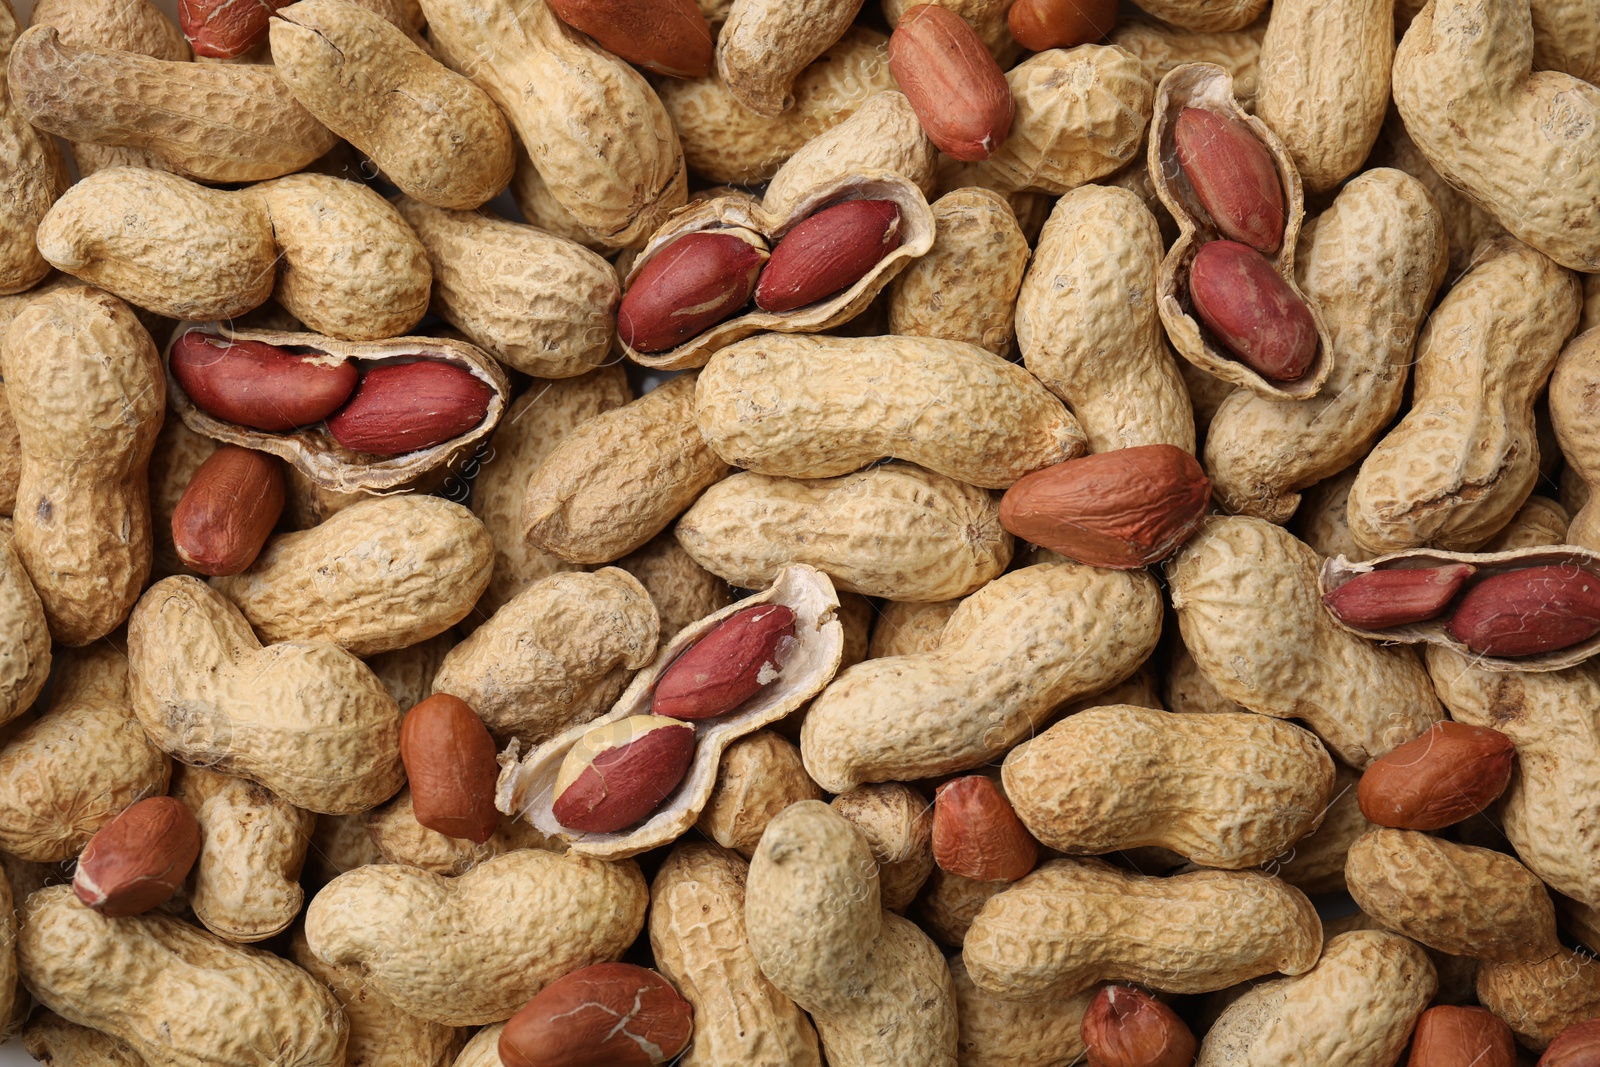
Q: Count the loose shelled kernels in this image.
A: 14